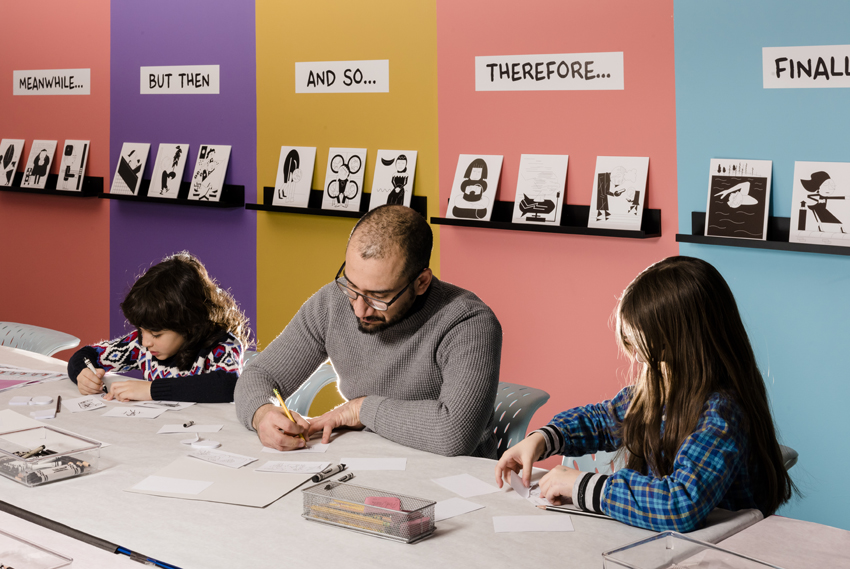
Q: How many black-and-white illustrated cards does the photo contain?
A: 14